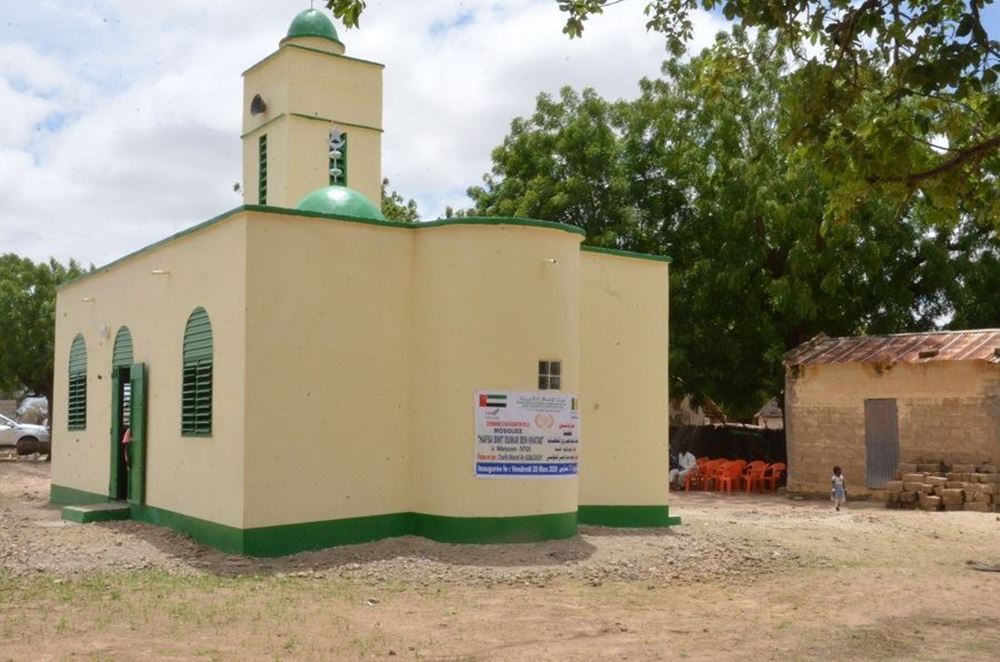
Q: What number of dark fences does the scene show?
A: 1